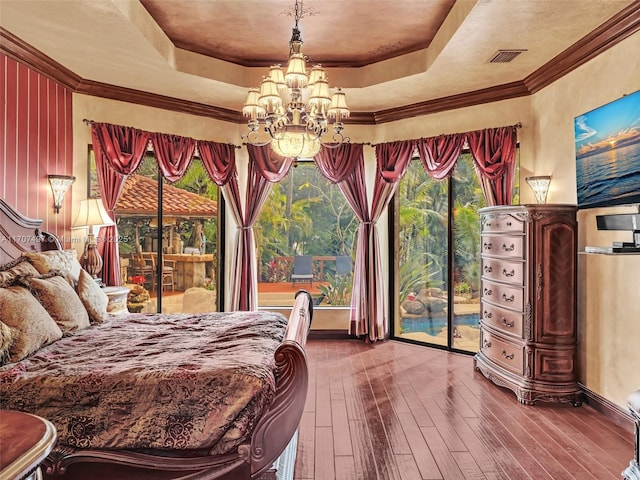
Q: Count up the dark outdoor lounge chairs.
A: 2